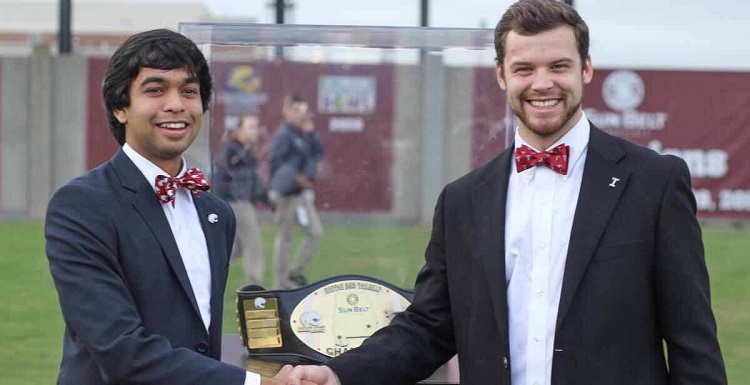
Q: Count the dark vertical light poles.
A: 4